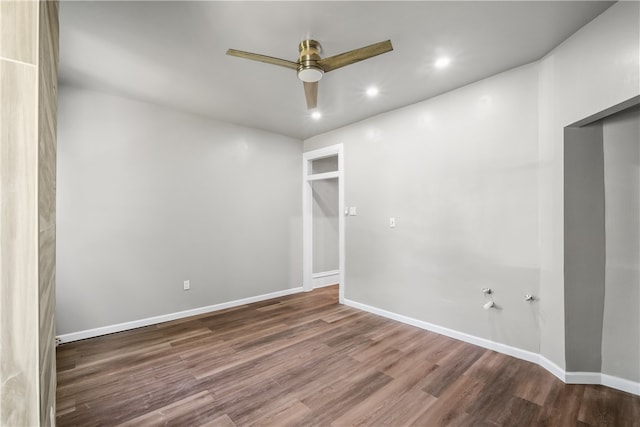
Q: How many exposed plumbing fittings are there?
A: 3